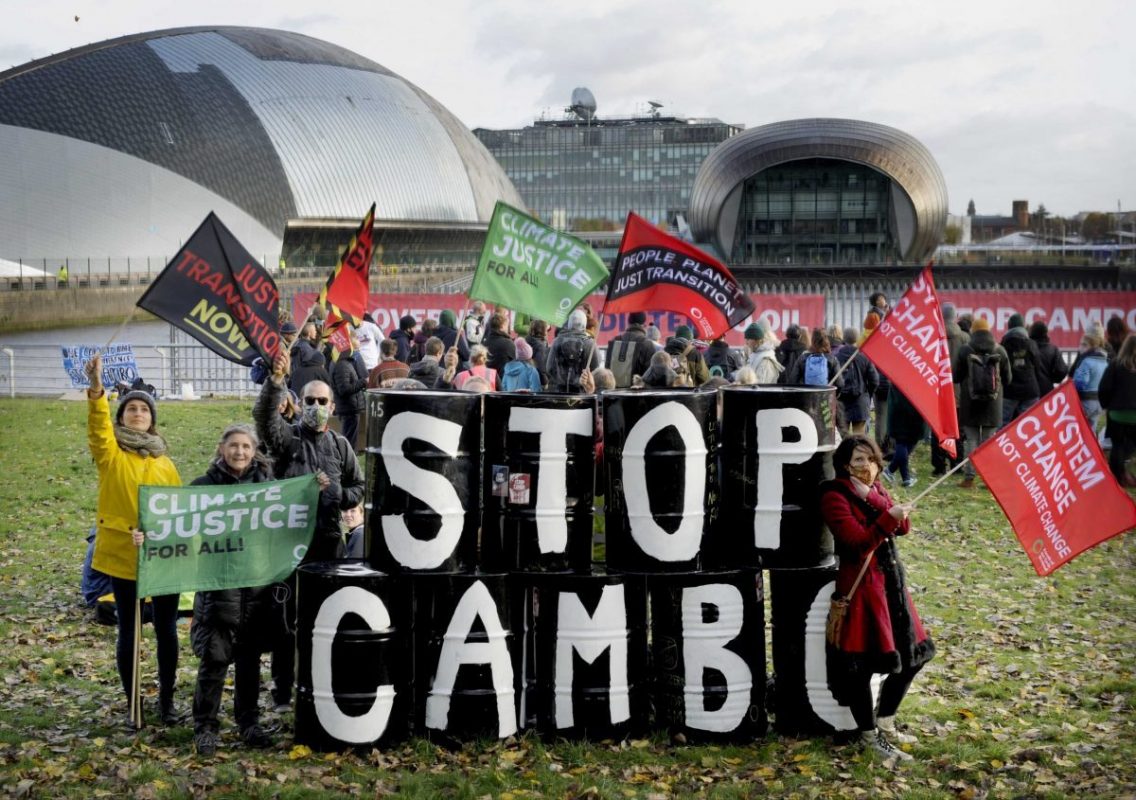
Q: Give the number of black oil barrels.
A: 9